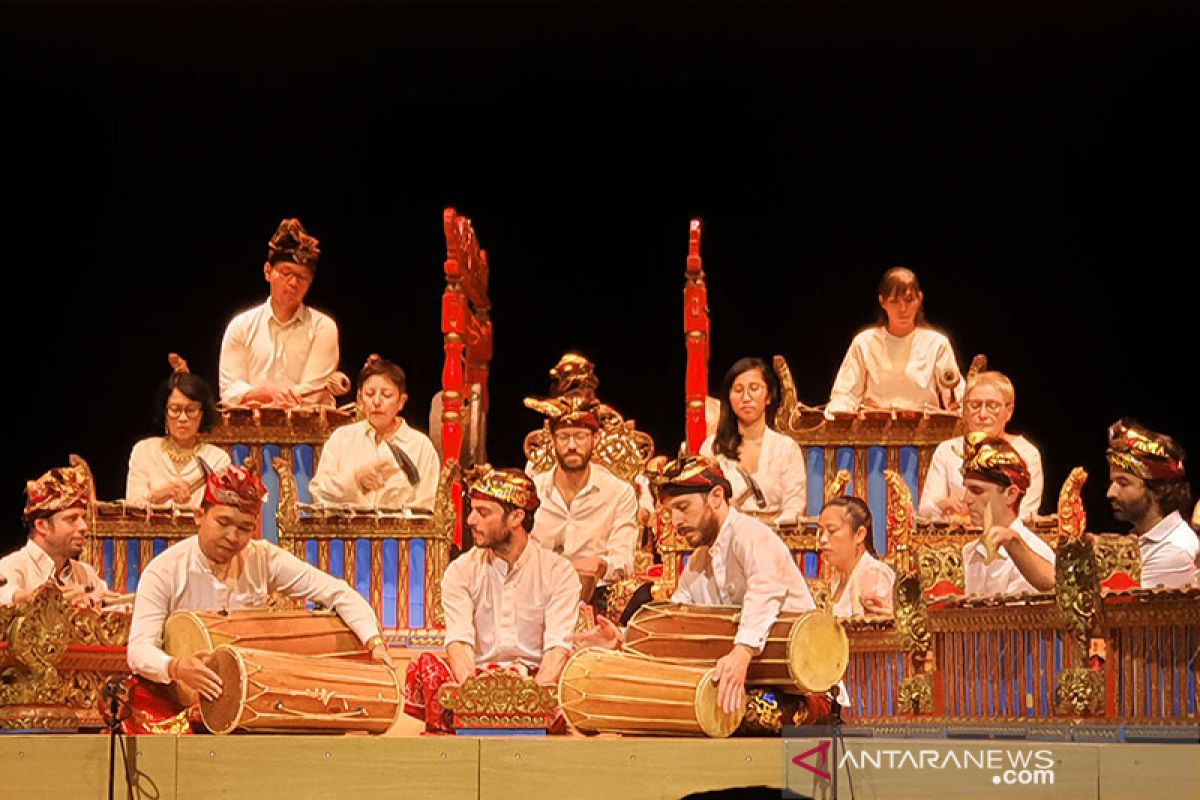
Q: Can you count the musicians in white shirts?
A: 14